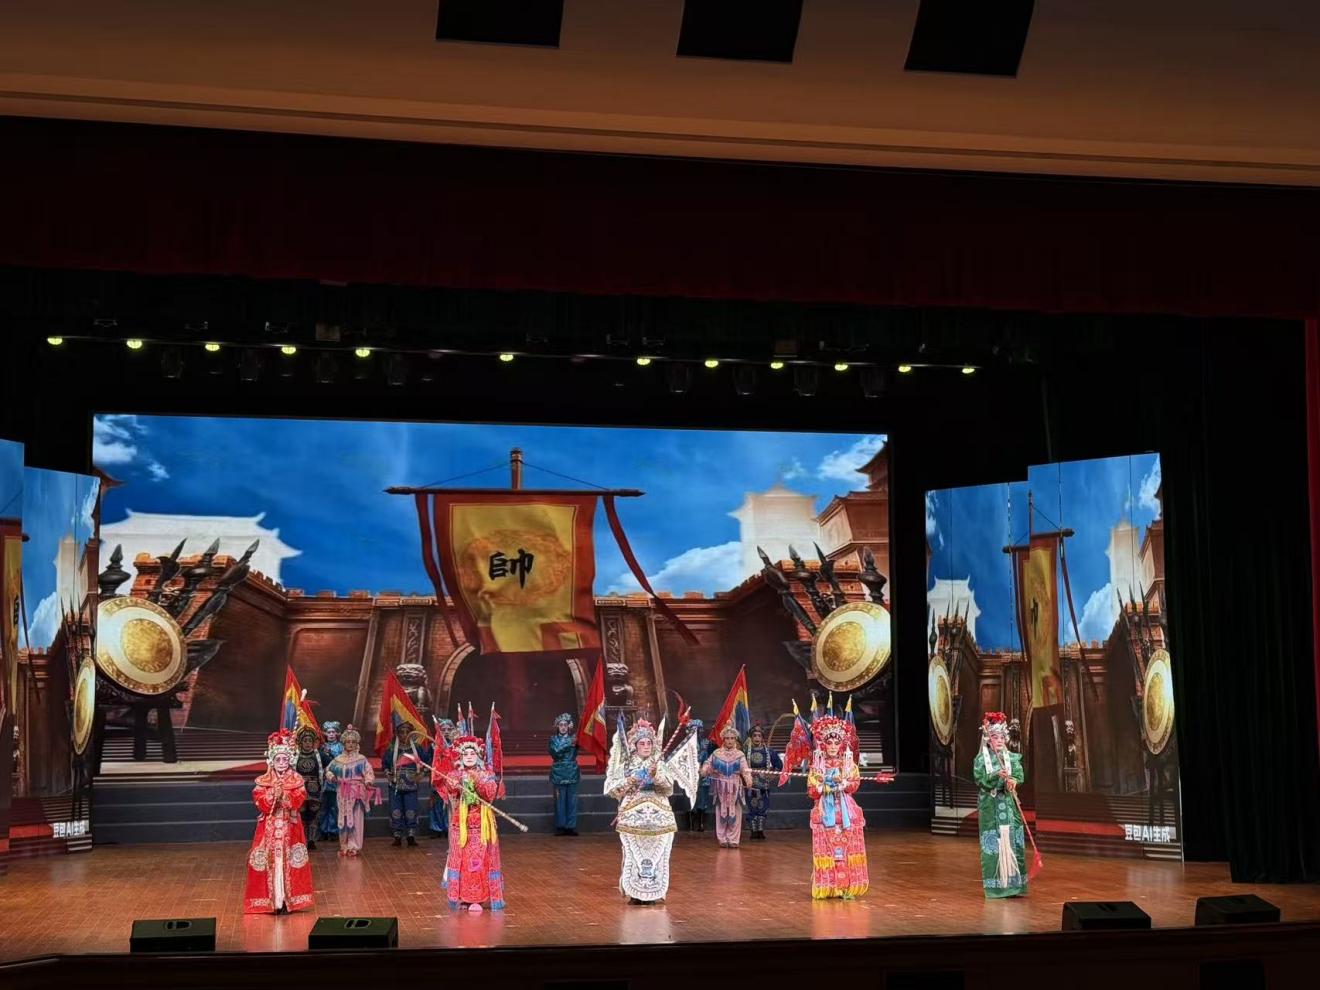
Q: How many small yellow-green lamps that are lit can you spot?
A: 12